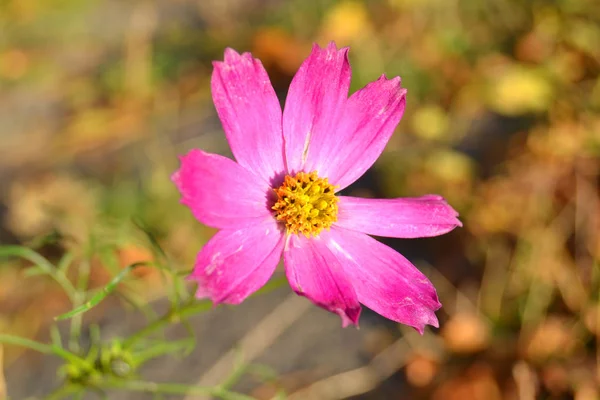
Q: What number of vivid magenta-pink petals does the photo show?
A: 8